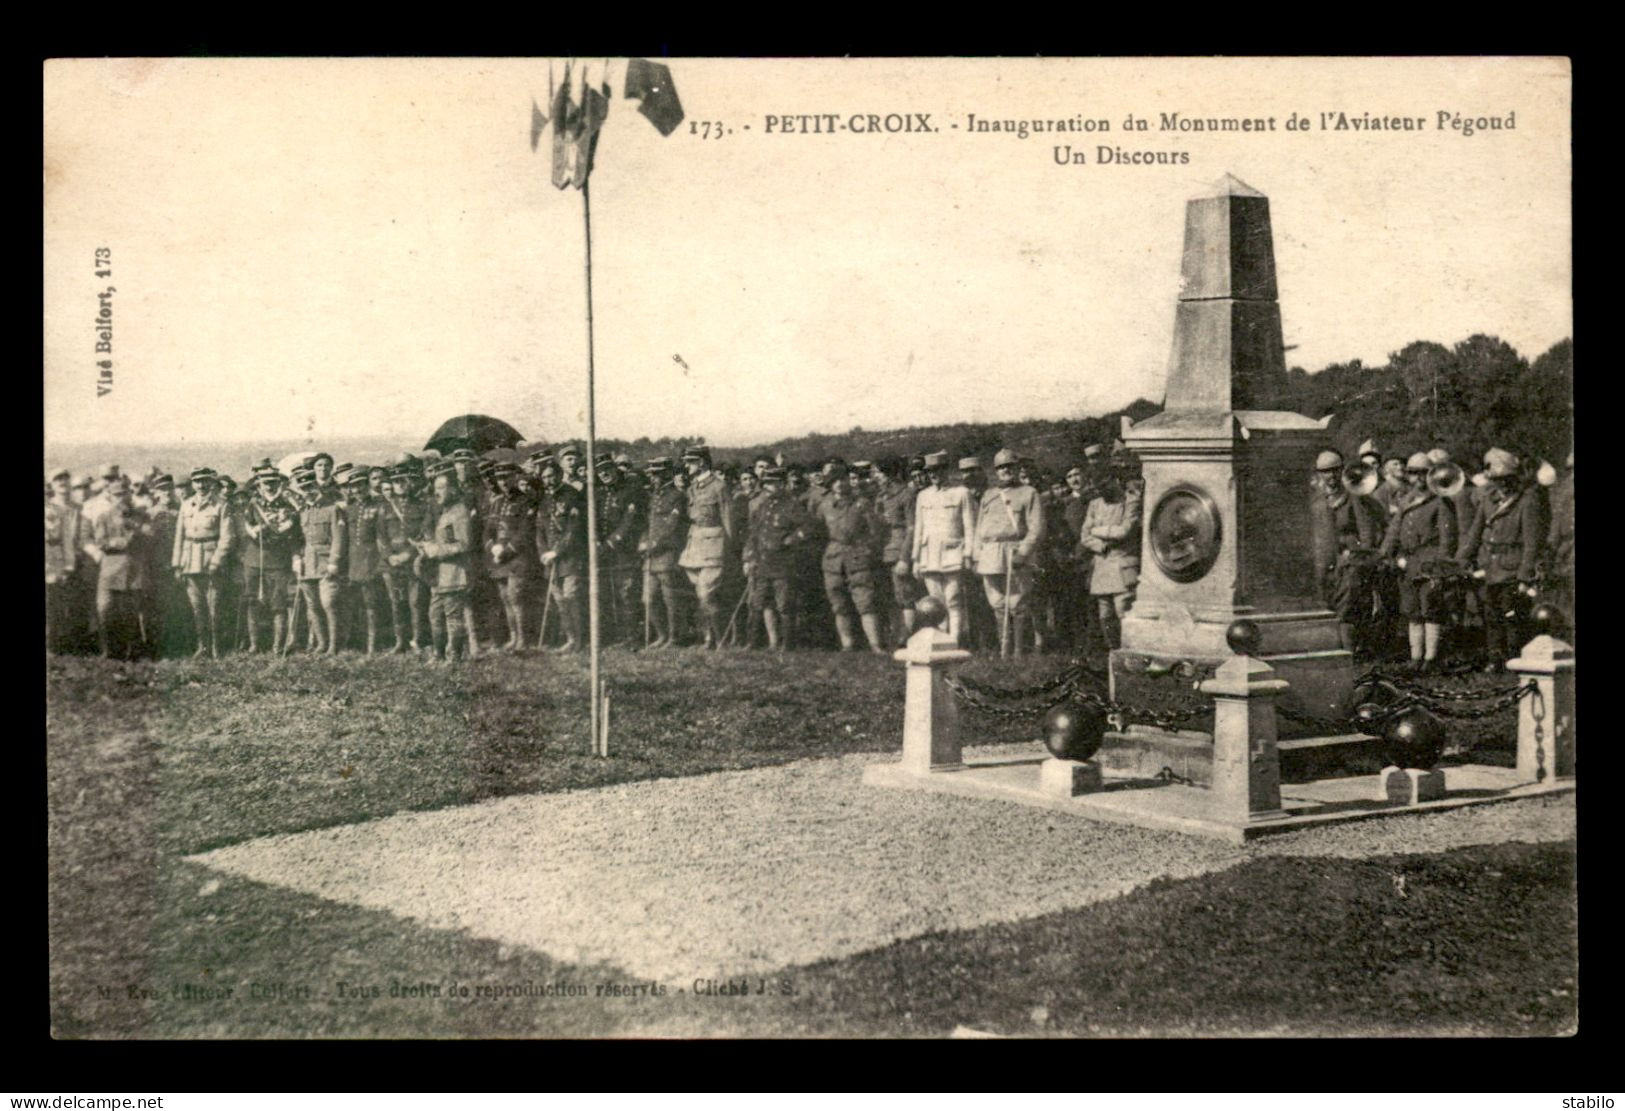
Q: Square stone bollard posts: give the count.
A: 3